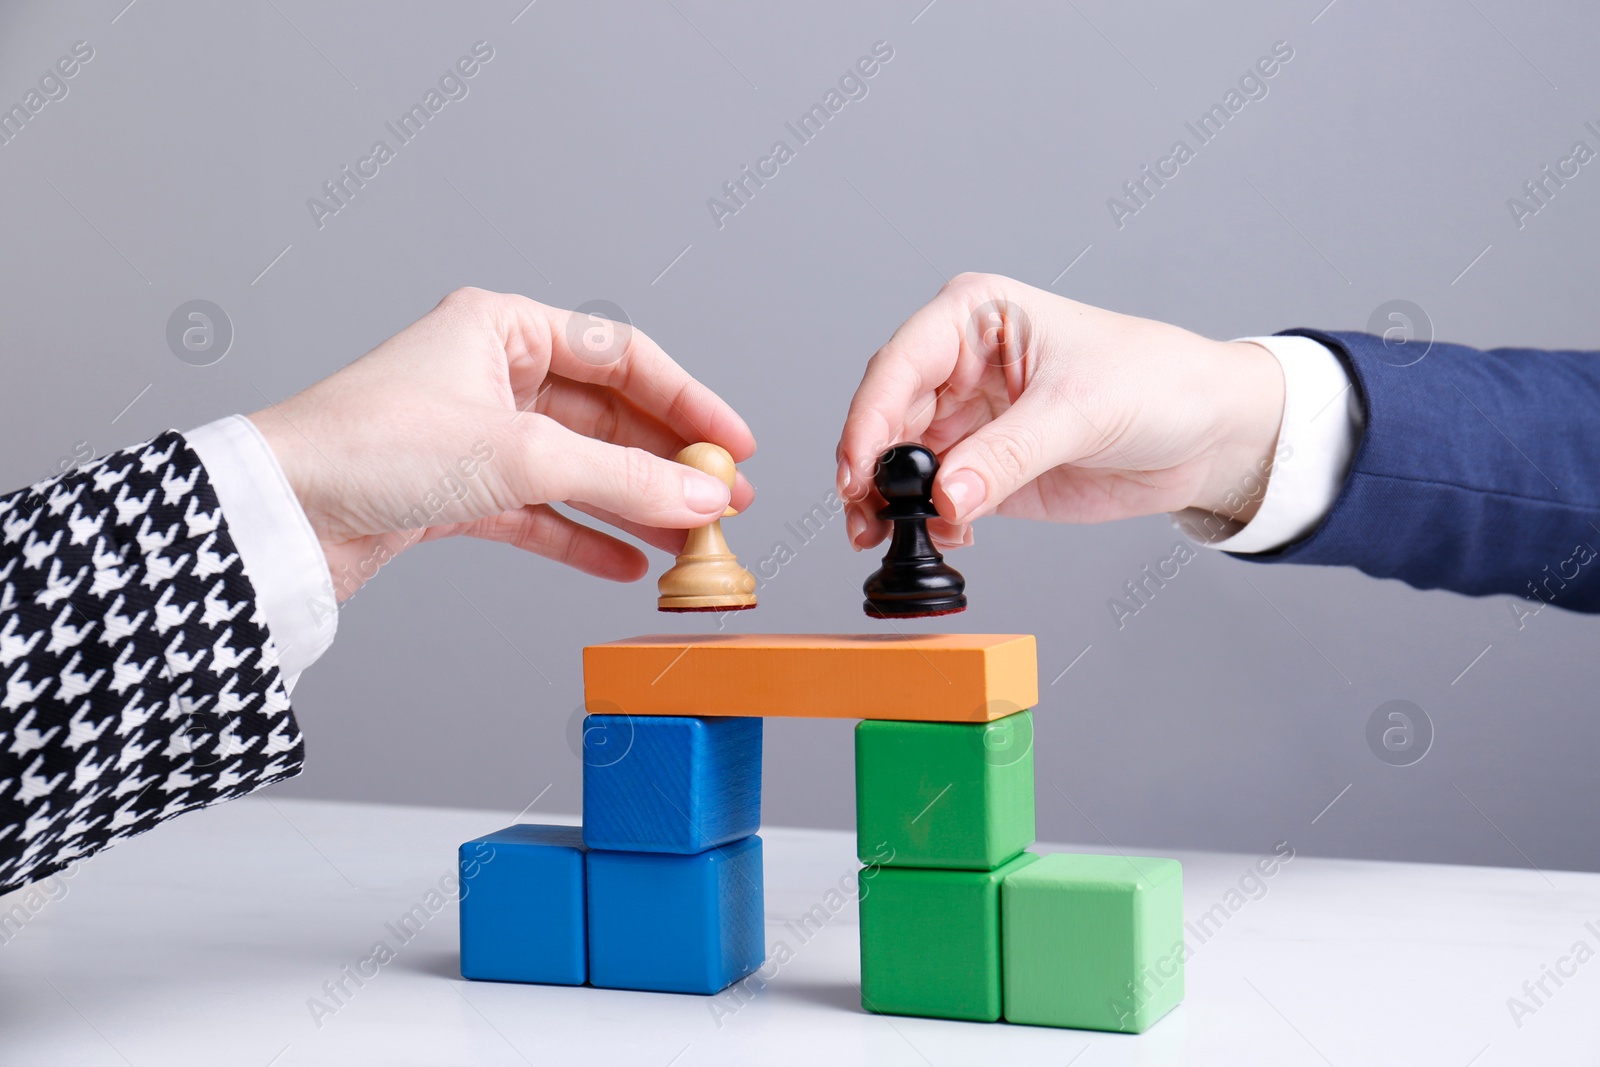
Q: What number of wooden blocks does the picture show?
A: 7